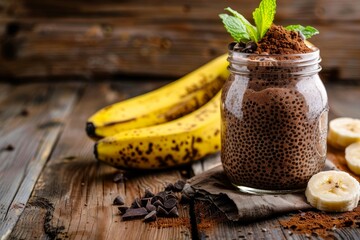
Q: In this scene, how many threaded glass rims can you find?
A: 1